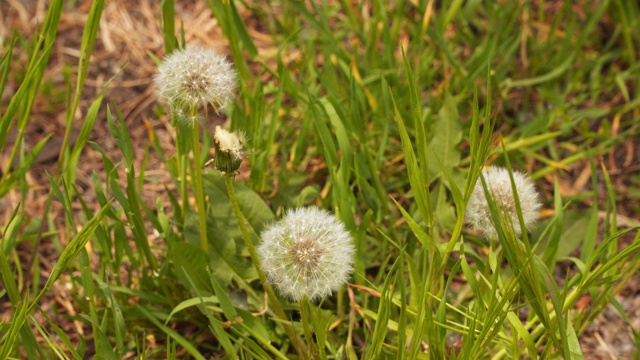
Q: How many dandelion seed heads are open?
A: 3